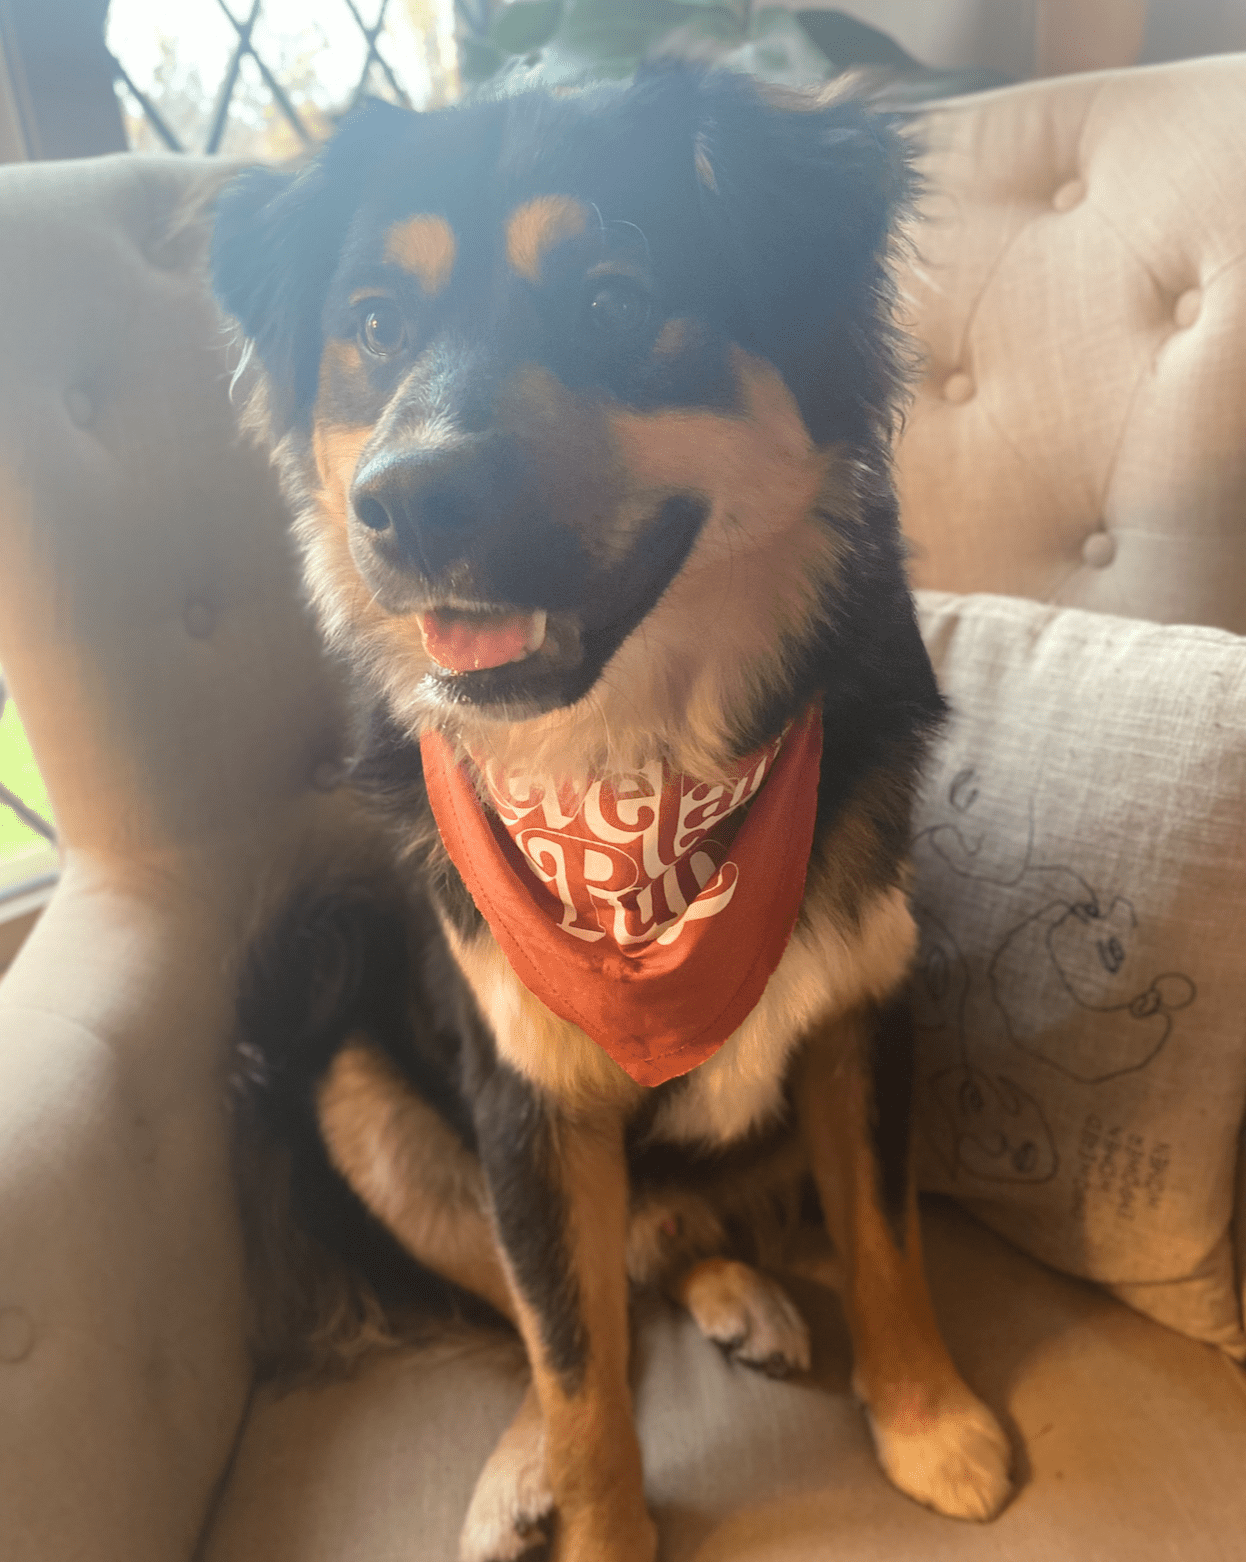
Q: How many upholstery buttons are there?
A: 8